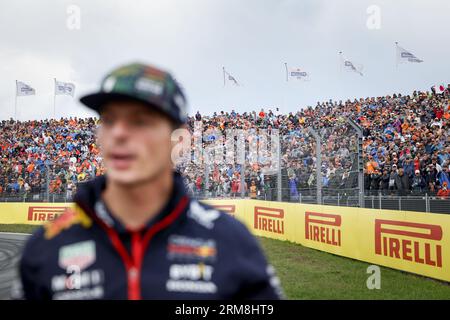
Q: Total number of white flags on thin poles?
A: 6